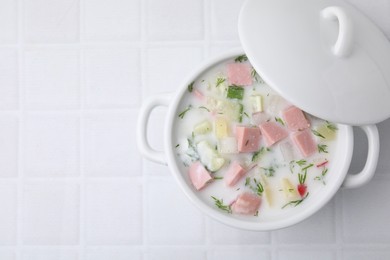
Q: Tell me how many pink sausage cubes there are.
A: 8